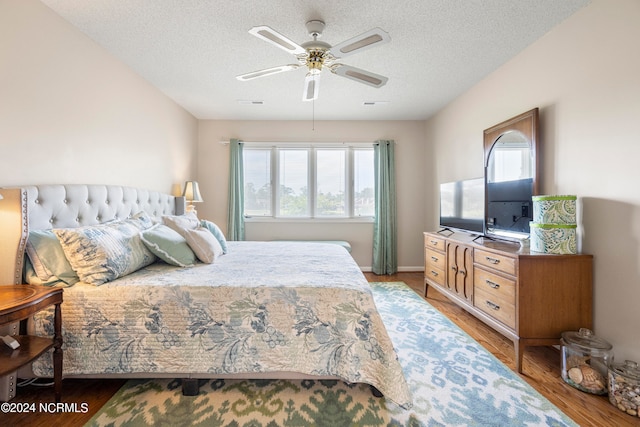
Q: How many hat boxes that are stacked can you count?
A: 2